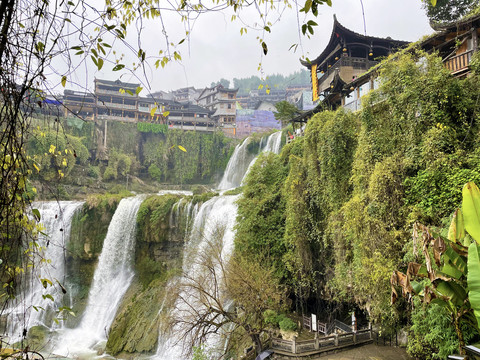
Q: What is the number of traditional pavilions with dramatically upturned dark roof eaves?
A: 1